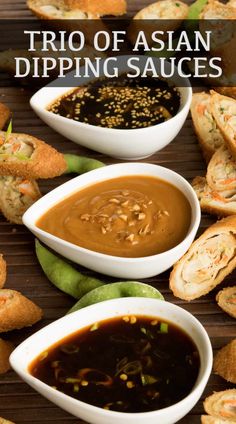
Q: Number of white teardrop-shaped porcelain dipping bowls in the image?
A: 3